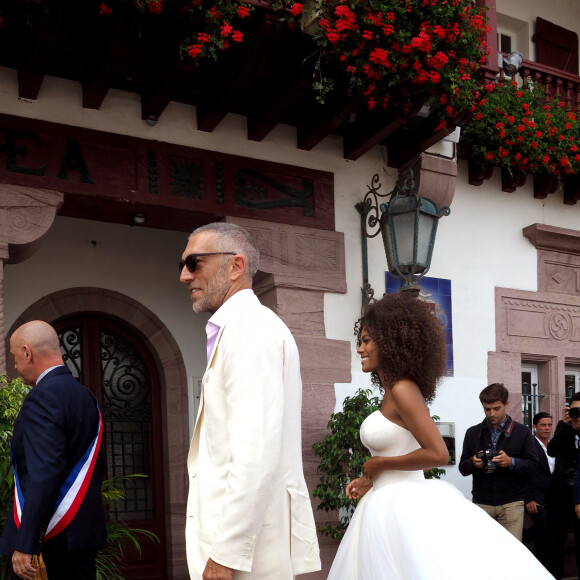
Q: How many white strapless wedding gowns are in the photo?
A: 1